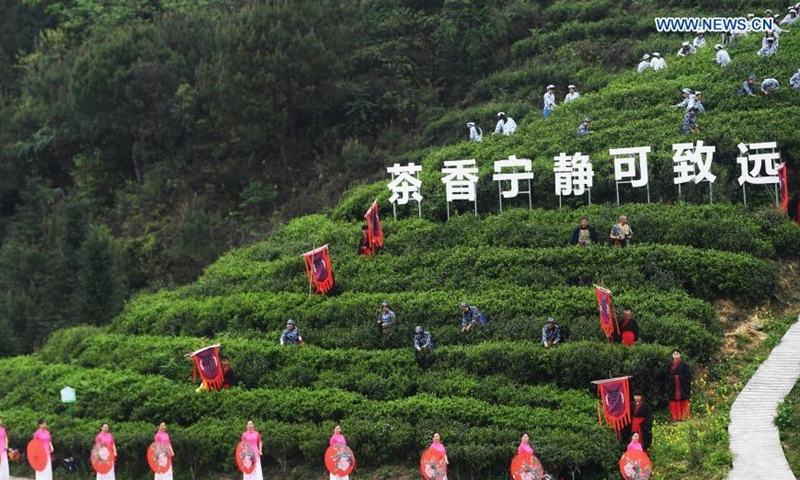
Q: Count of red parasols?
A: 8